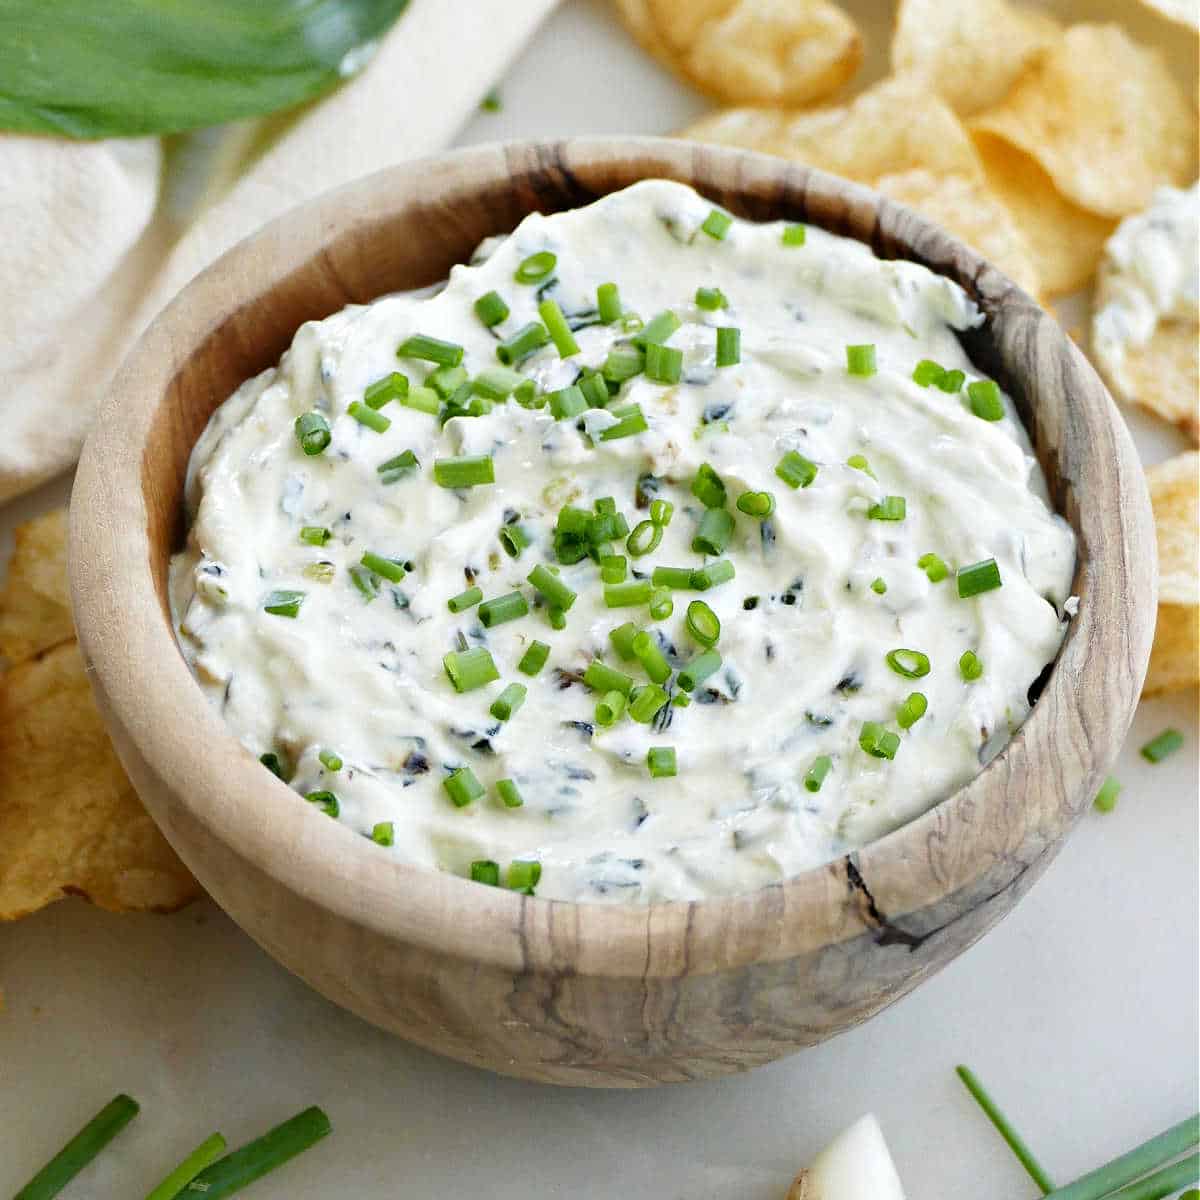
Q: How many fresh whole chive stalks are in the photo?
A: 6